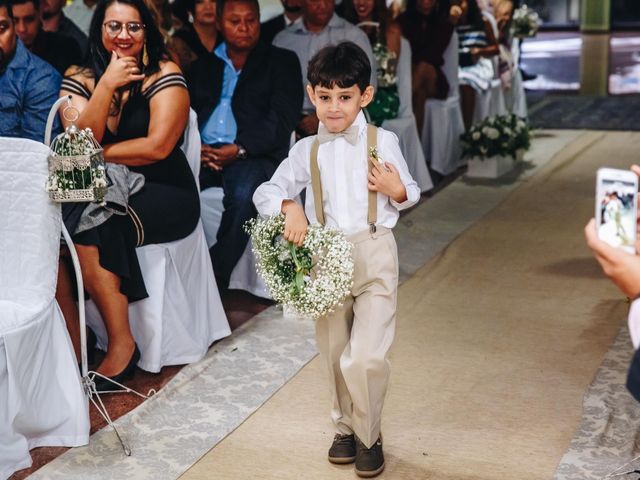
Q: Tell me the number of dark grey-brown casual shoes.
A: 2